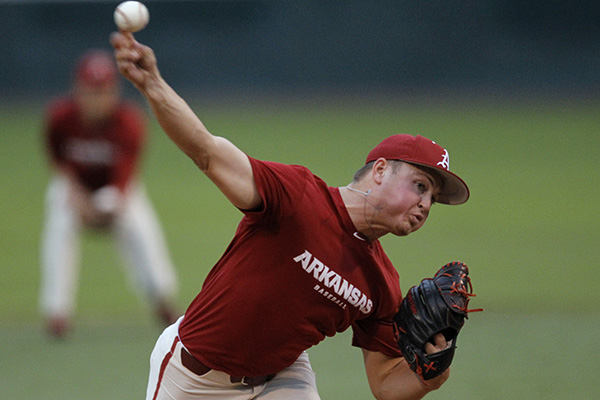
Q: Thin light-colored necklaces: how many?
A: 1